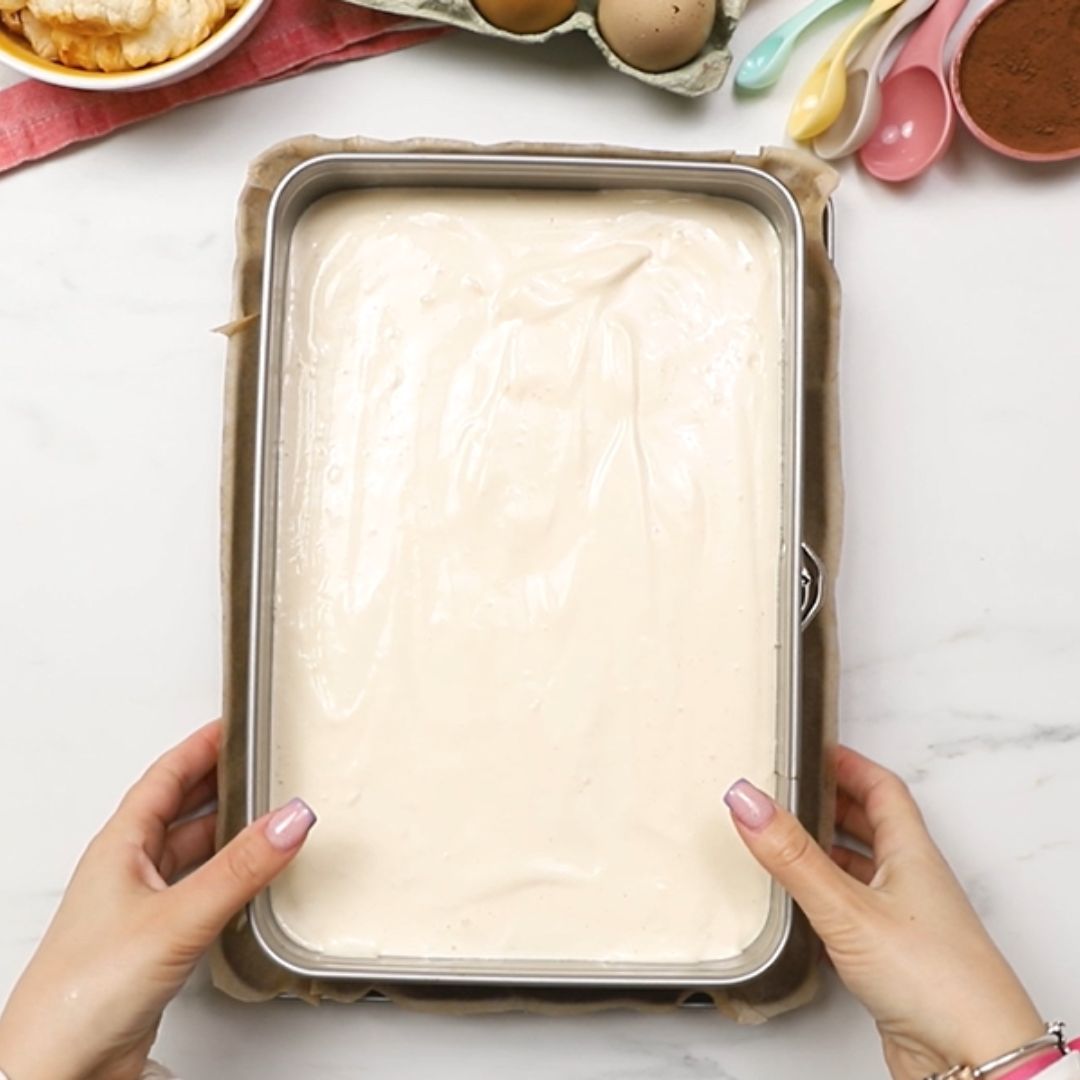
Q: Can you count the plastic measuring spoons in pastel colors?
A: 4